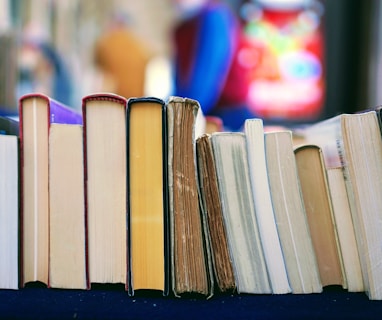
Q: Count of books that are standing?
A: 13